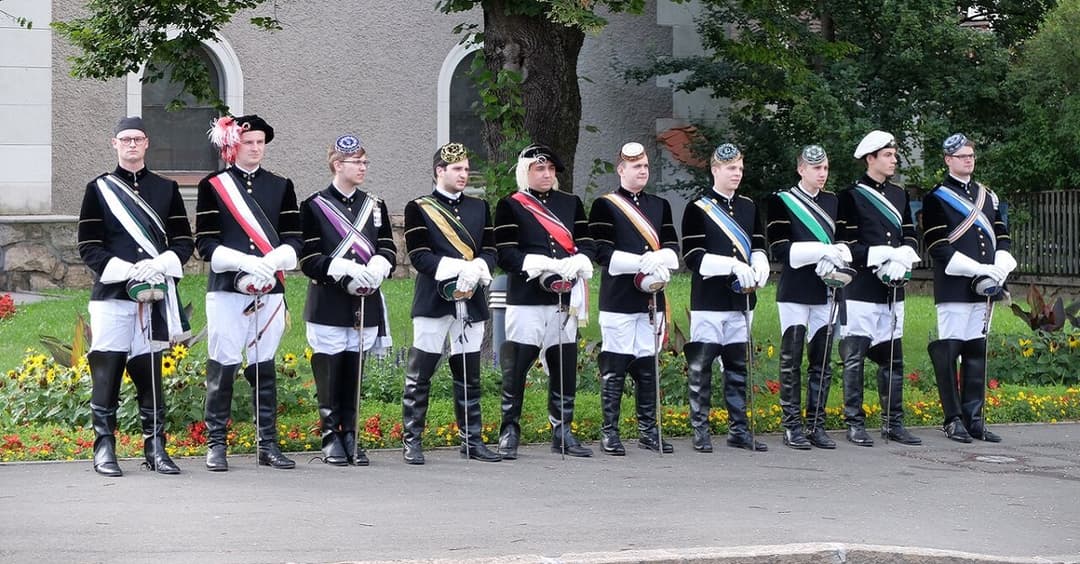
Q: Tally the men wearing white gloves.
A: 10